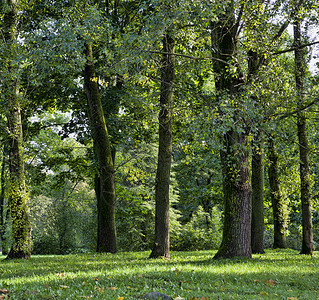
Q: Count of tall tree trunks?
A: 7